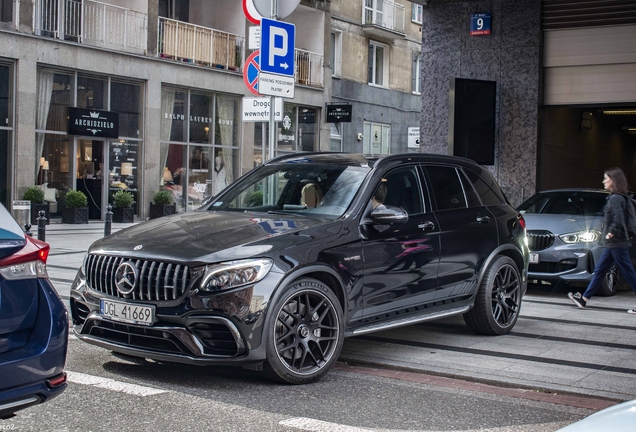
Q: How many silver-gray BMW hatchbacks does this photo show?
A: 1